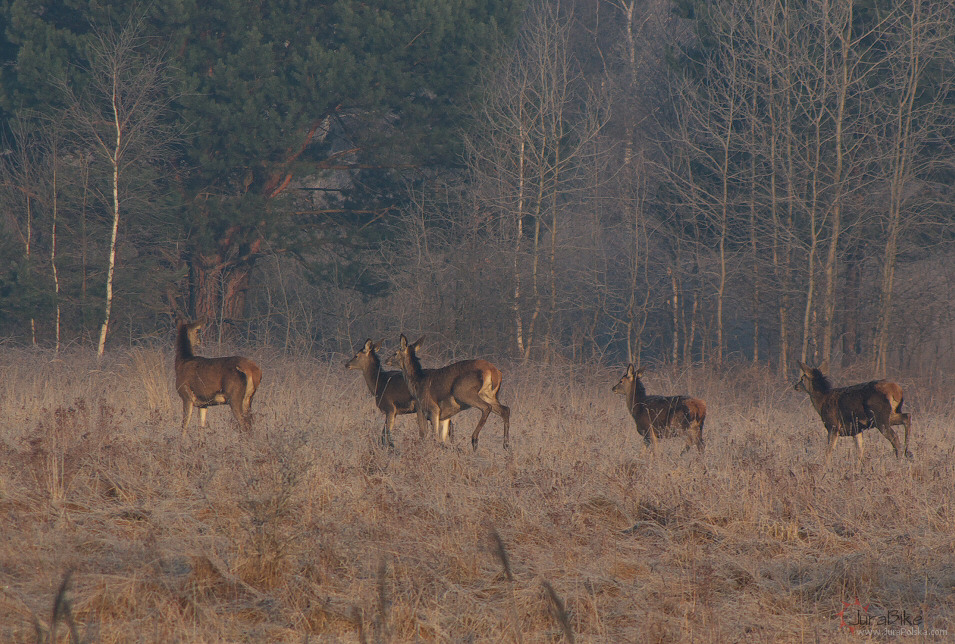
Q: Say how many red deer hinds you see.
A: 5